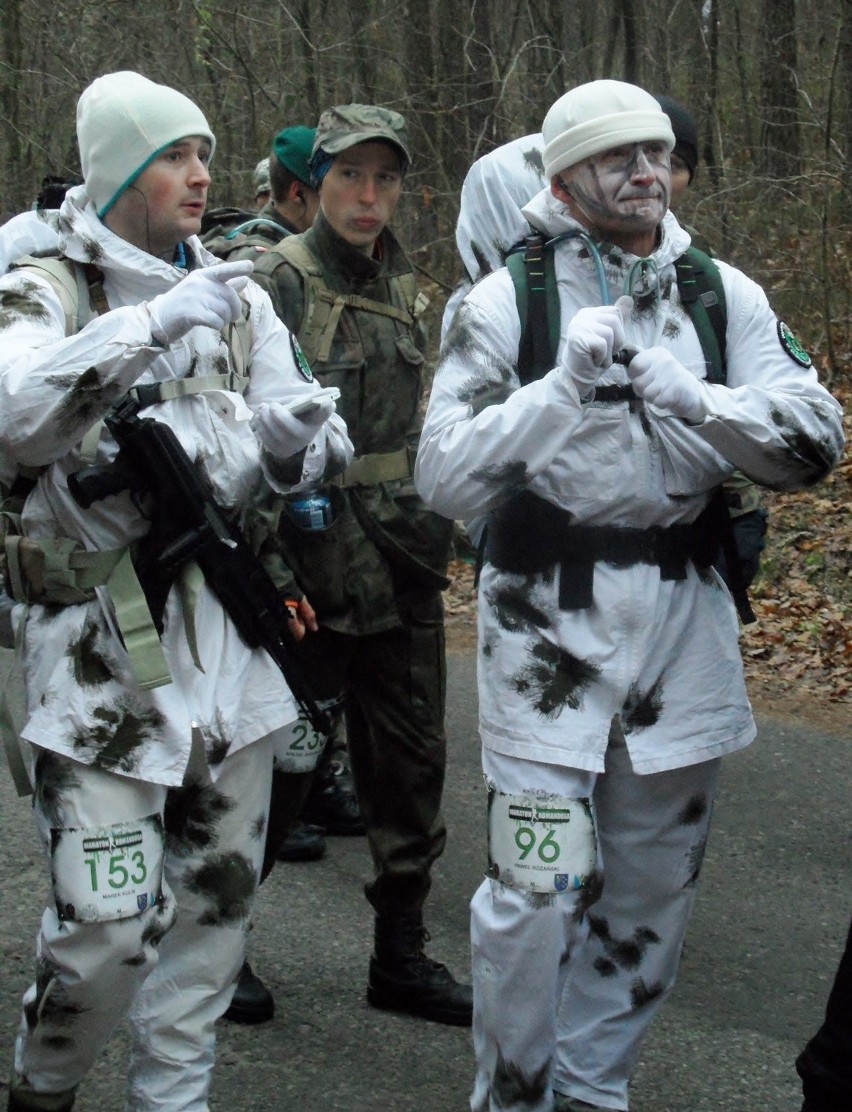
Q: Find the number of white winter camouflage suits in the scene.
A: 2